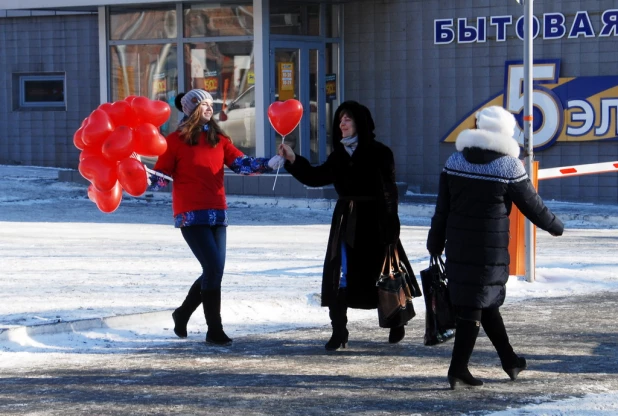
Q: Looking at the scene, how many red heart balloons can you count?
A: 12